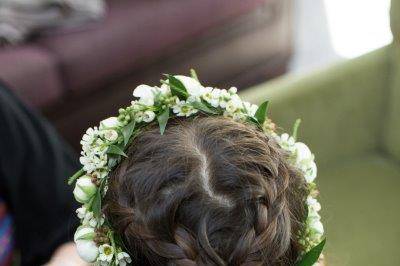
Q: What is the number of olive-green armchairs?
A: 1